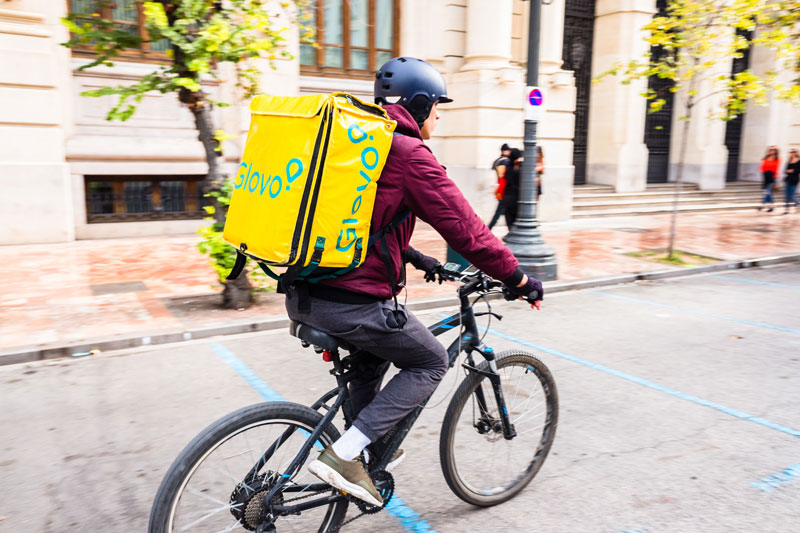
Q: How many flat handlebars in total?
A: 1